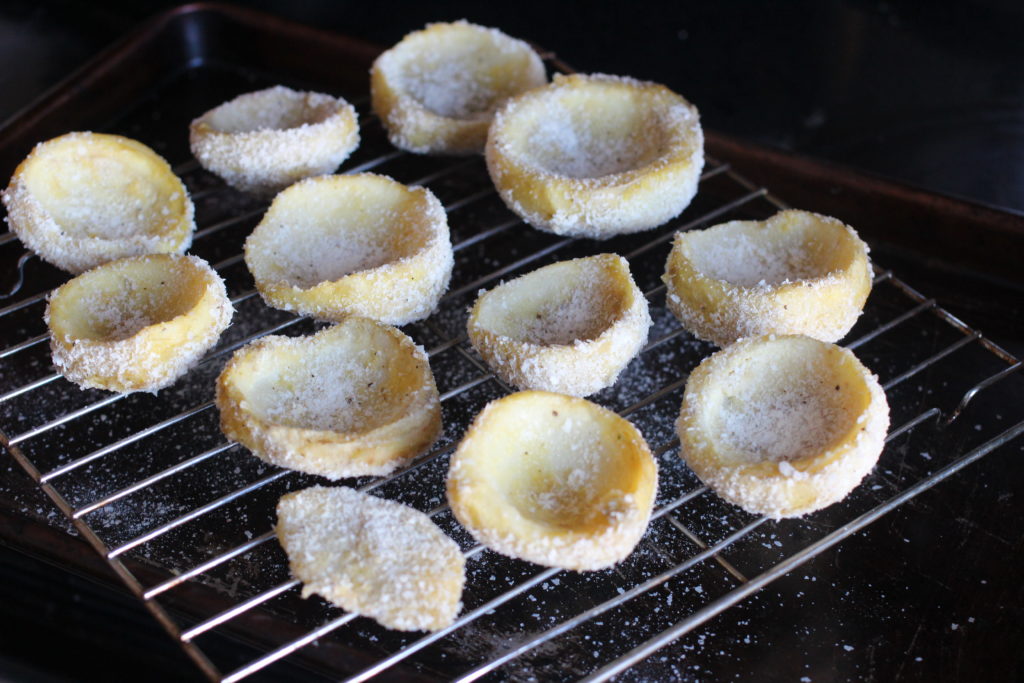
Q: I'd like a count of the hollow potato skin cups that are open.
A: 11